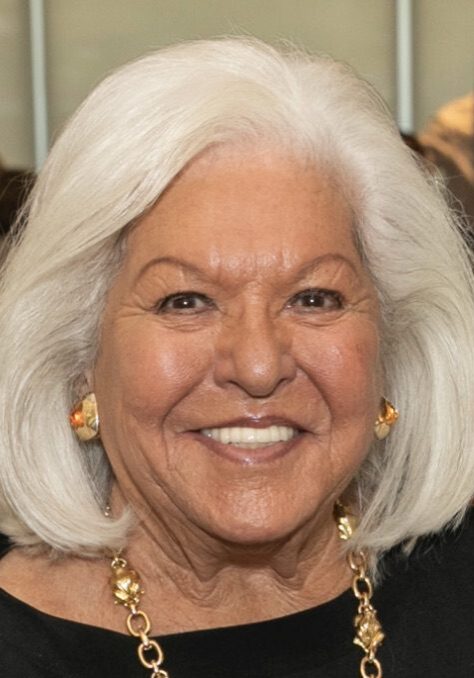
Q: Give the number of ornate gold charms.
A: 3